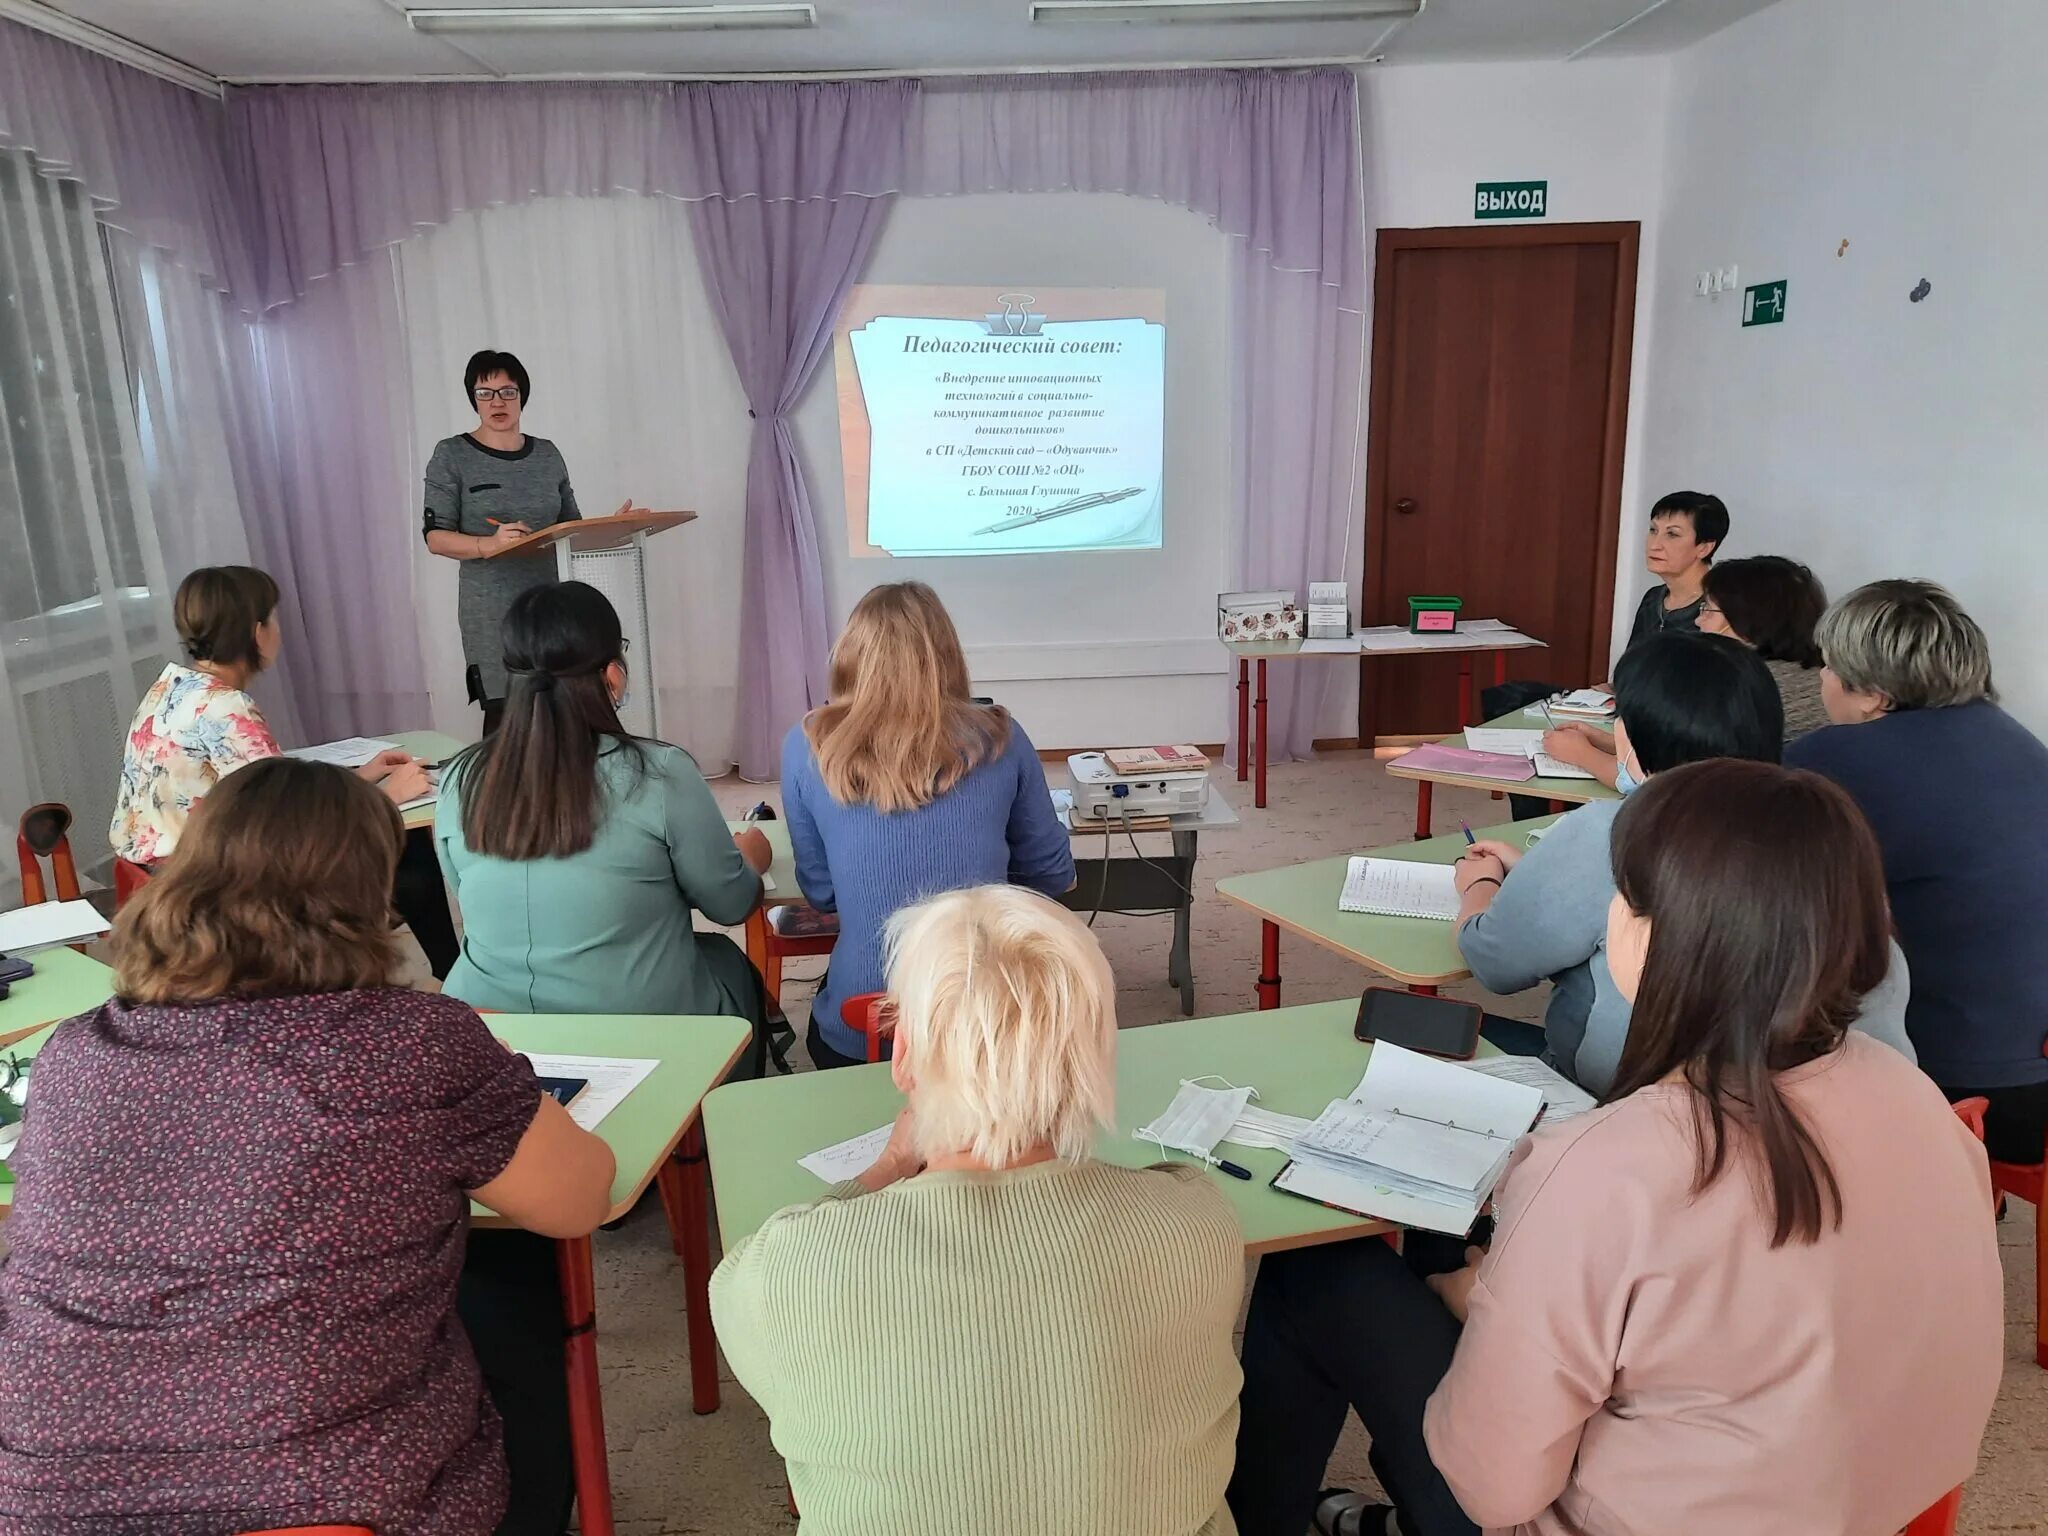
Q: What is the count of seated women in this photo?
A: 10